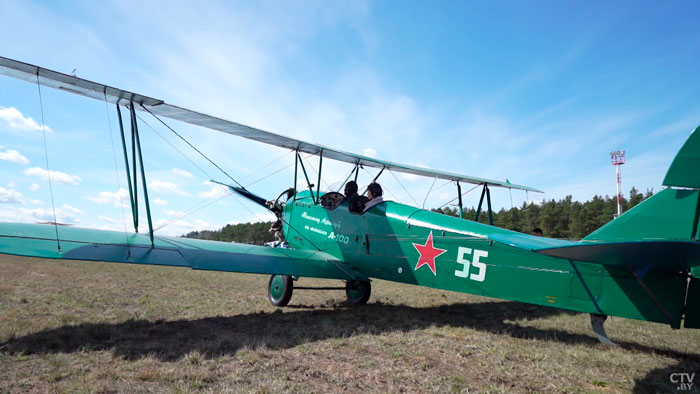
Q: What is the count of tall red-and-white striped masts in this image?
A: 1